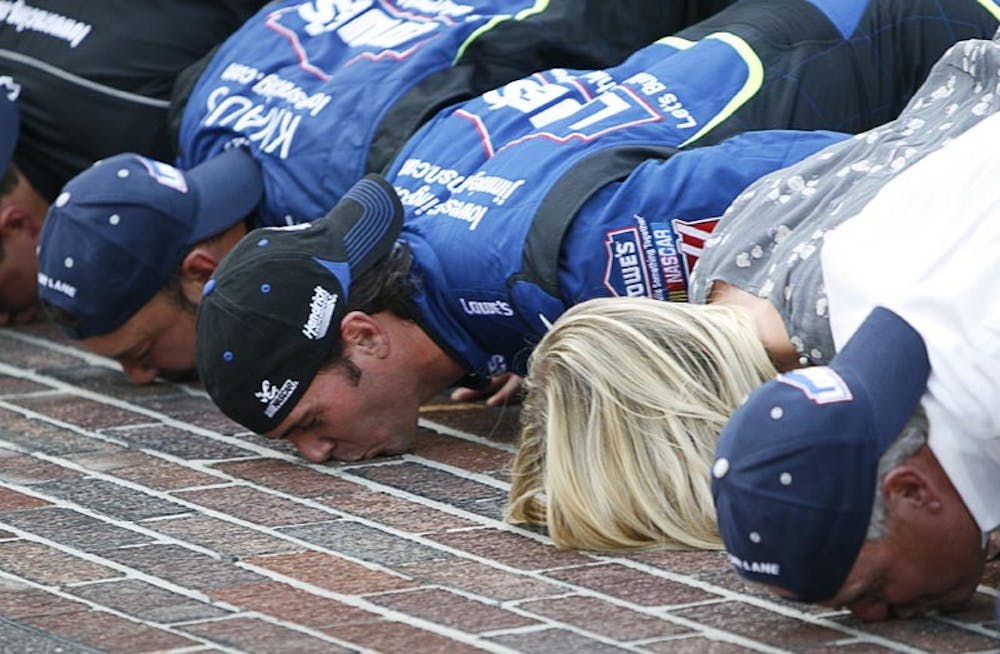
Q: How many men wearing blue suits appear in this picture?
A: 2